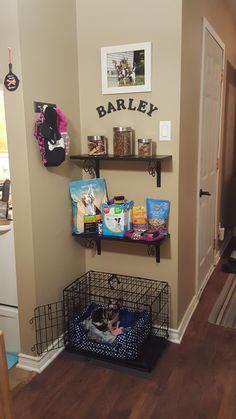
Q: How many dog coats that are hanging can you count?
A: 3